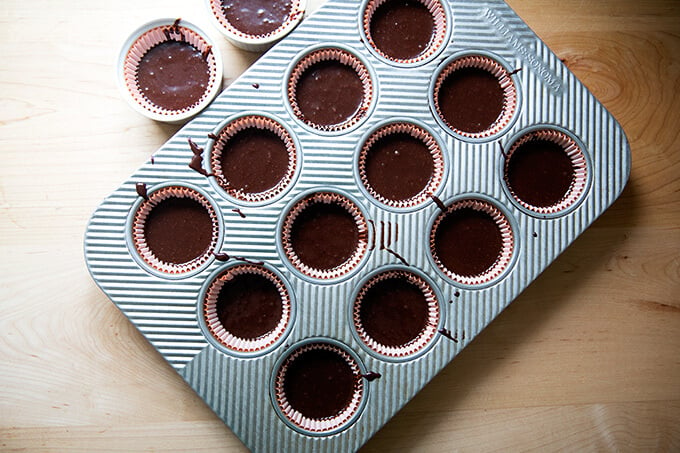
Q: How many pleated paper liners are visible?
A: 14